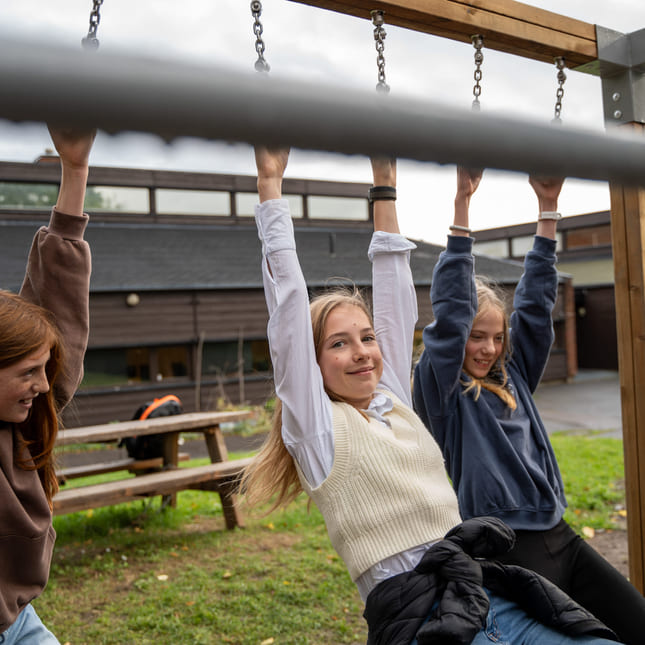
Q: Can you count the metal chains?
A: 5